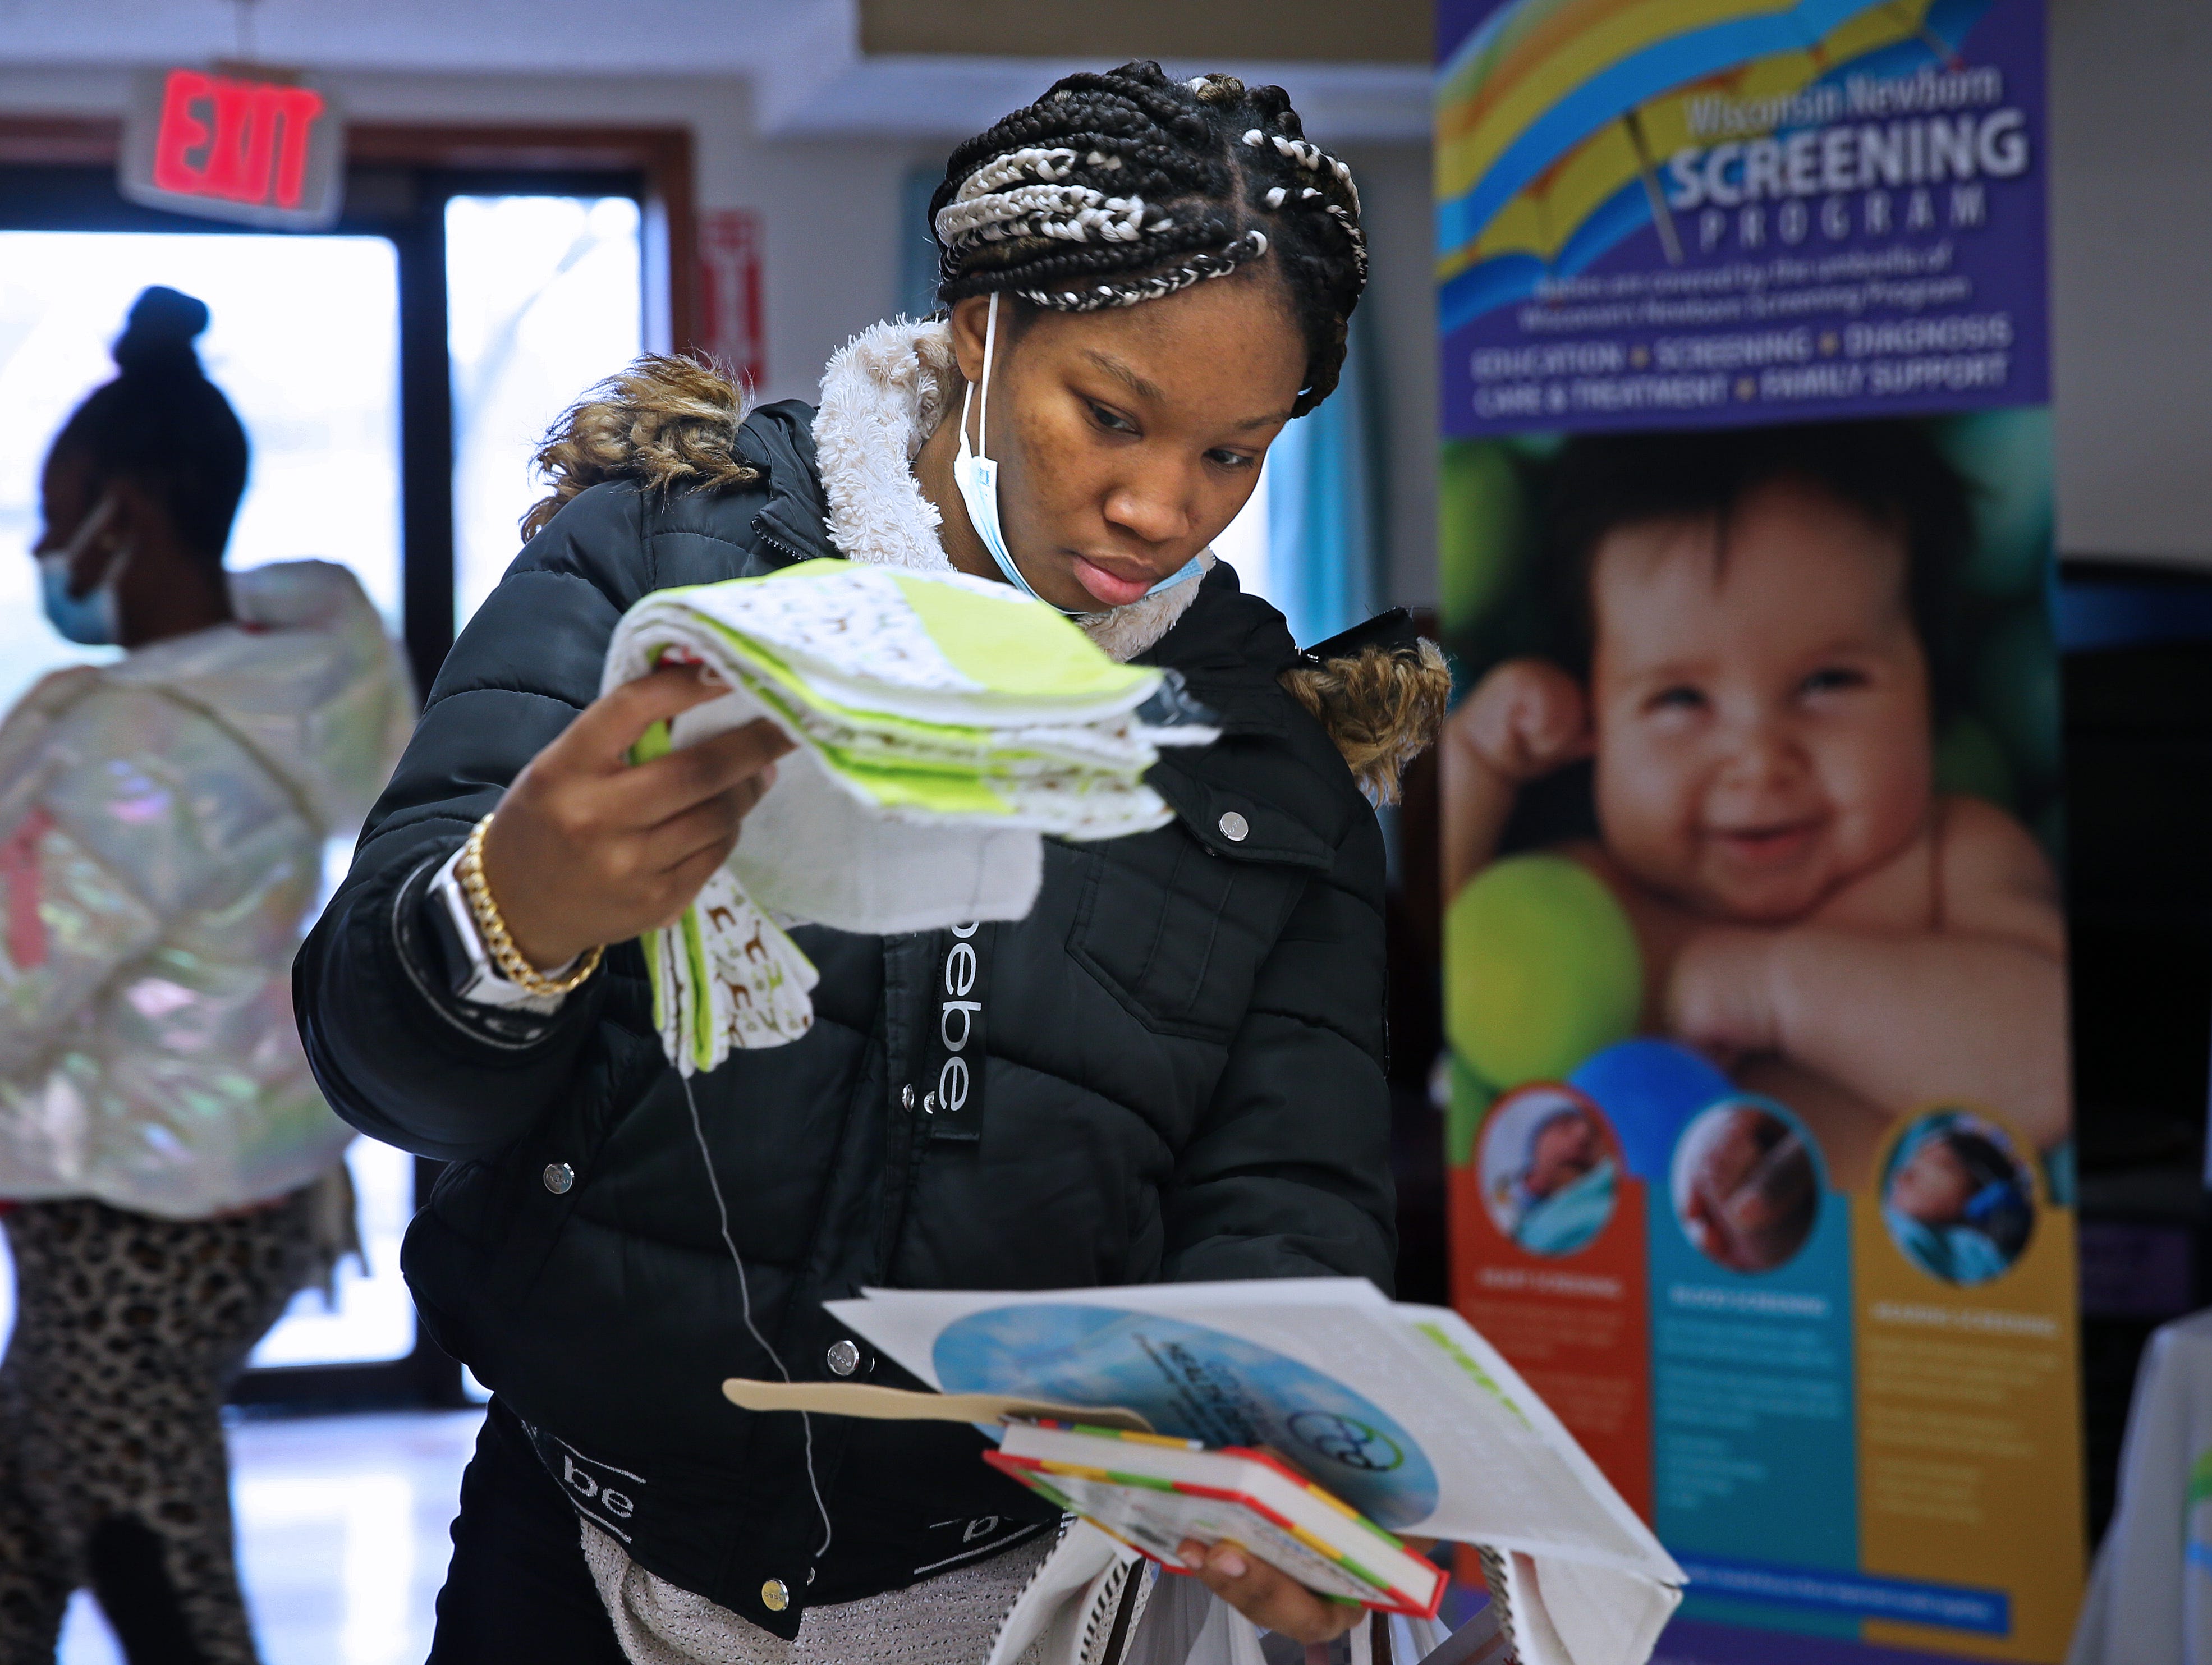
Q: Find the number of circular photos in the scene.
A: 3